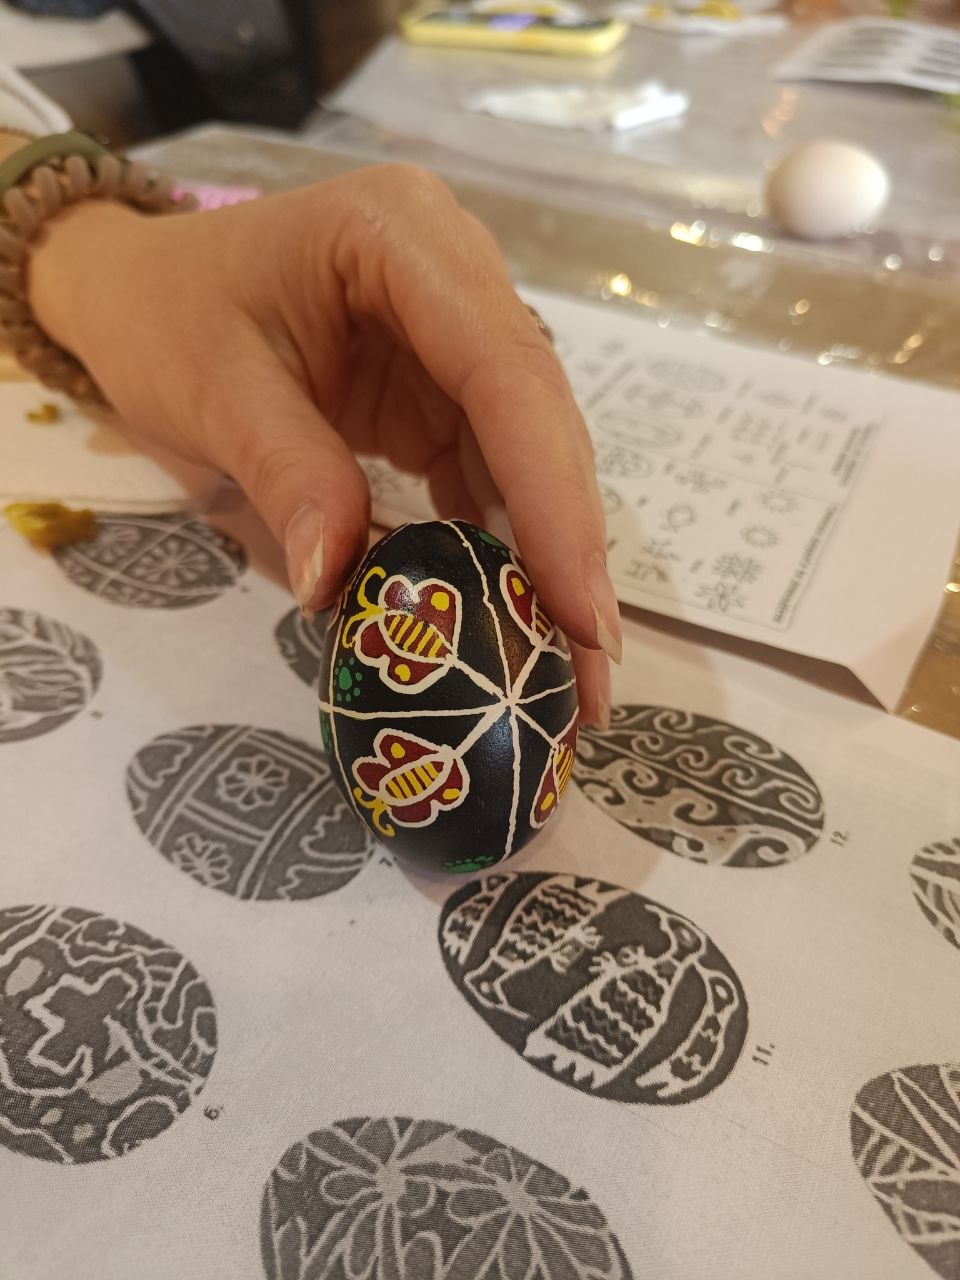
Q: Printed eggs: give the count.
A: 10